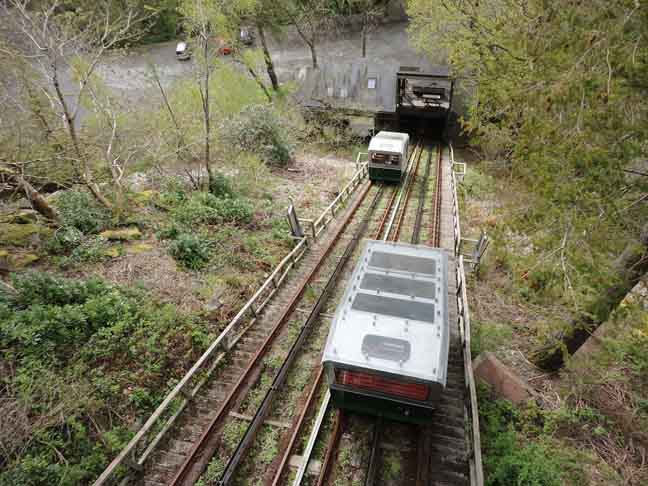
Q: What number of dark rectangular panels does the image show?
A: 3